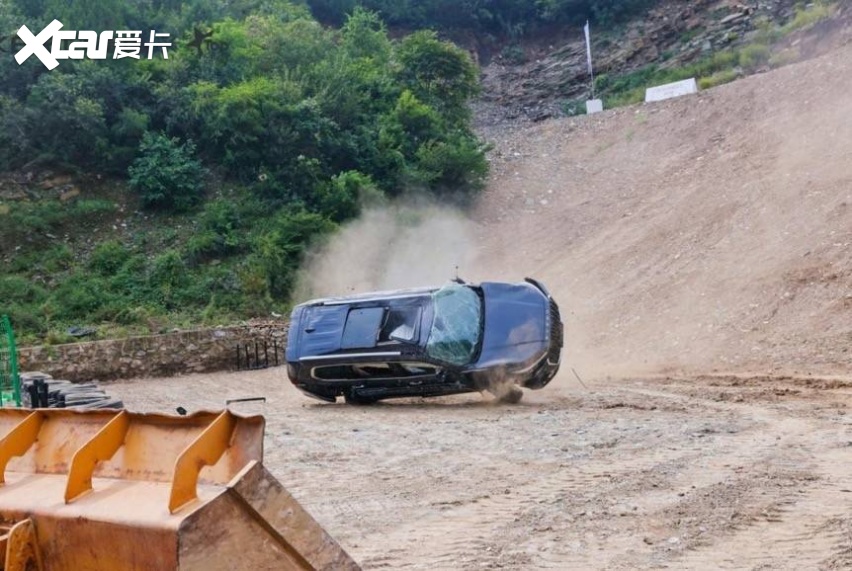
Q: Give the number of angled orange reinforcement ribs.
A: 3